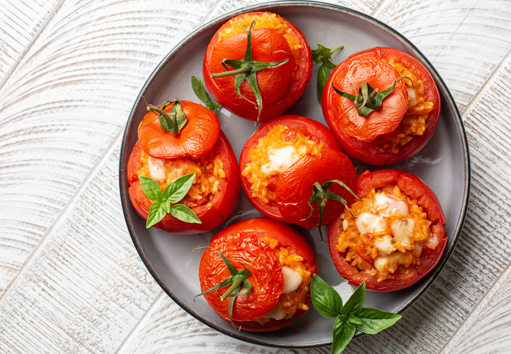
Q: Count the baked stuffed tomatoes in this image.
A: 6